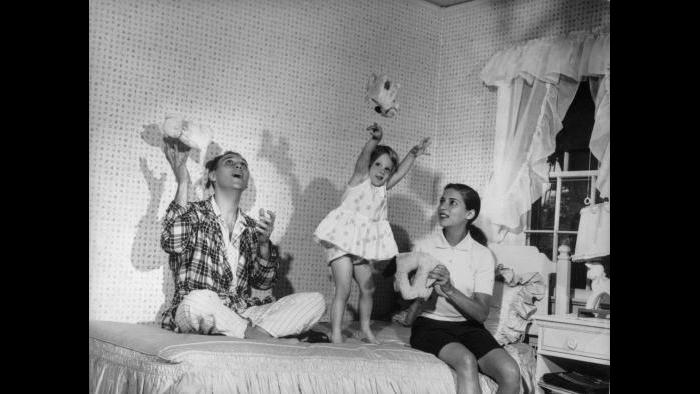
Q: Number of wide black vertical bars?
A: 2